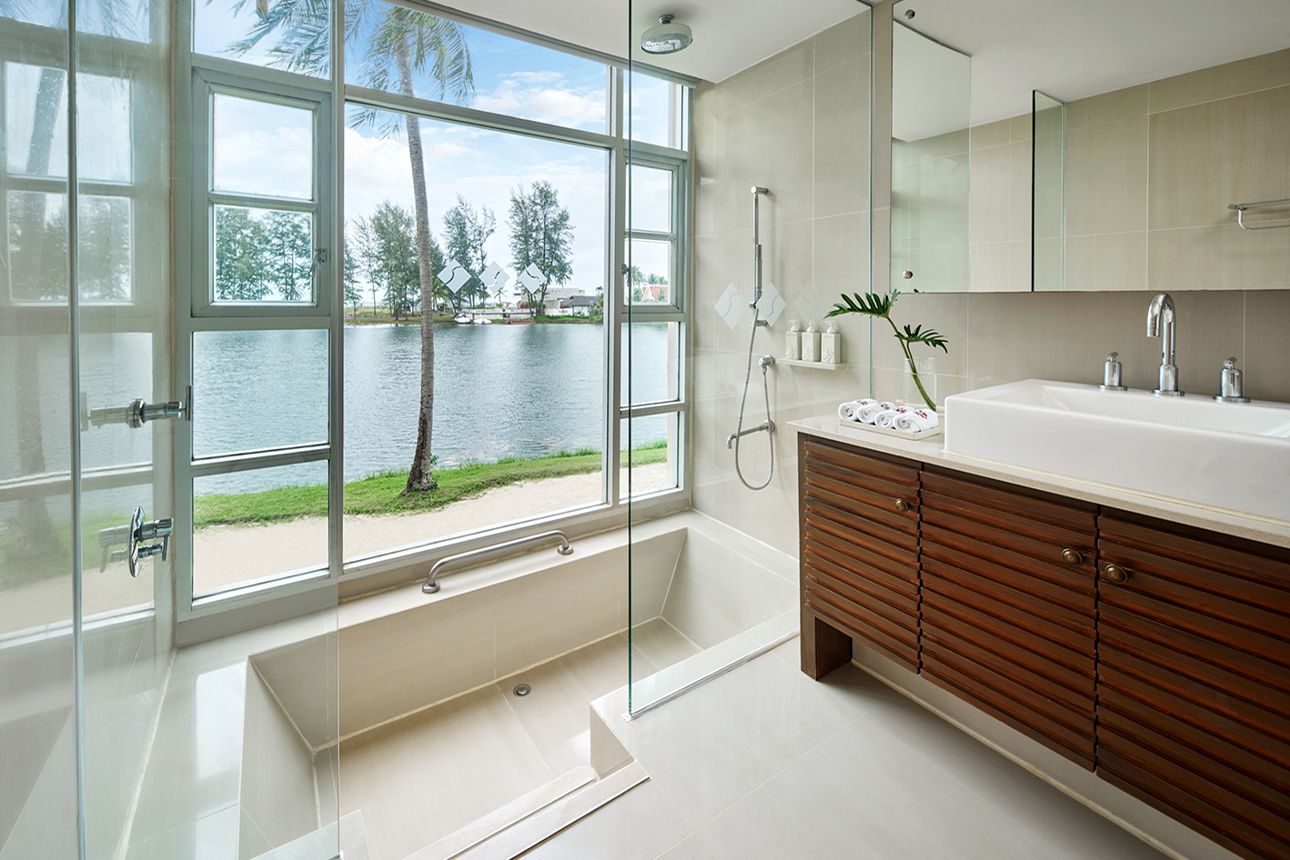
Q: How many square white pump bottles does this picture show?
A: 3